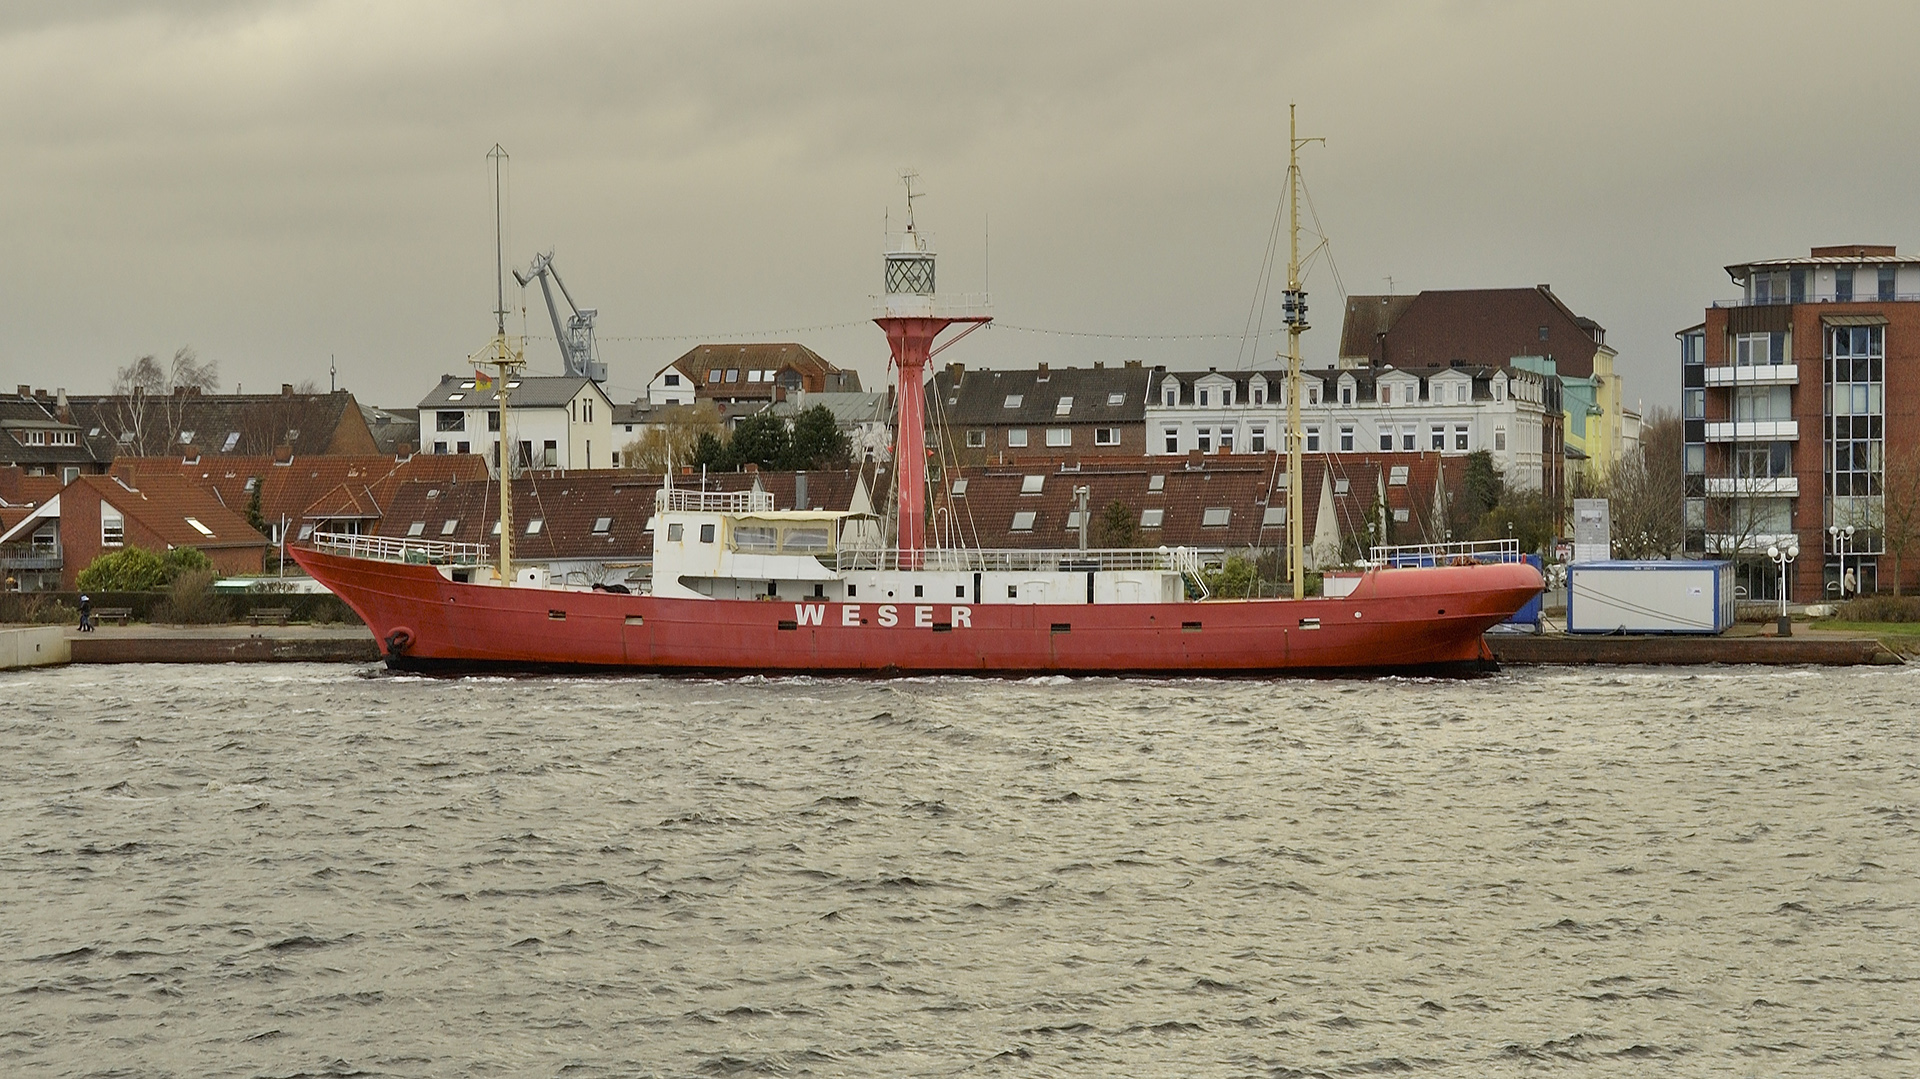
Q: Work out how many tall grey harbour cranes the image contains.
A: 1